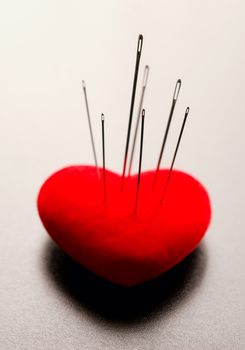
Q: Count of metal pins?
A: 7